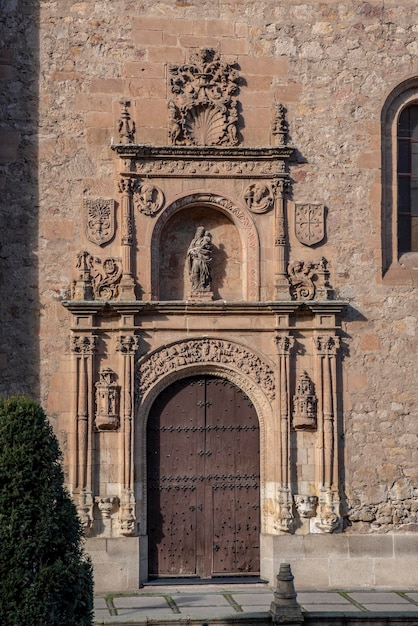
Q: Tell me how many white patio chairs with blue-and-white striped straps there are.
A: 0